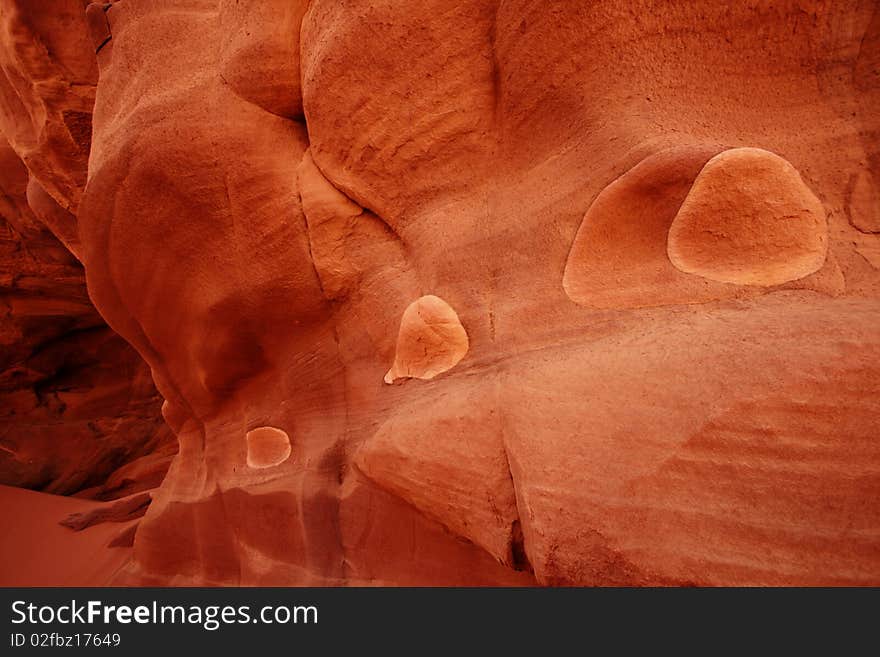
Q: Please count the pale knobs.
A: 3